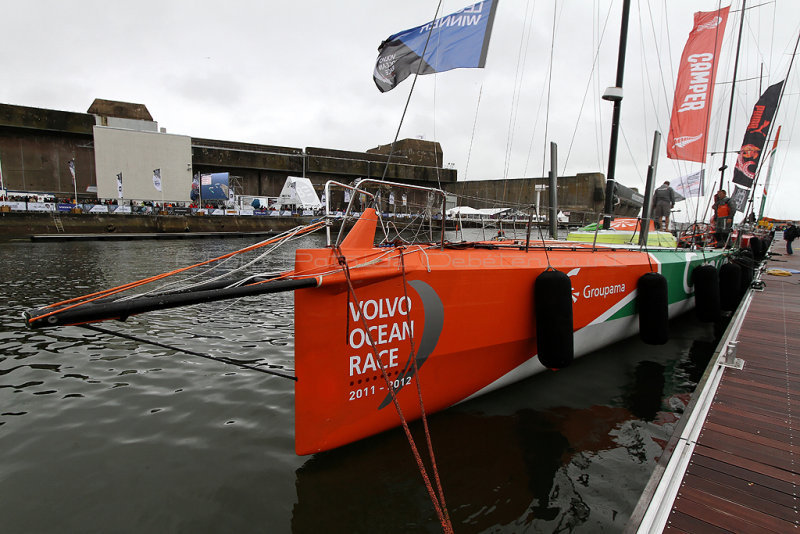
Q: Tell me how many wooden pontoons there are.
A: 1